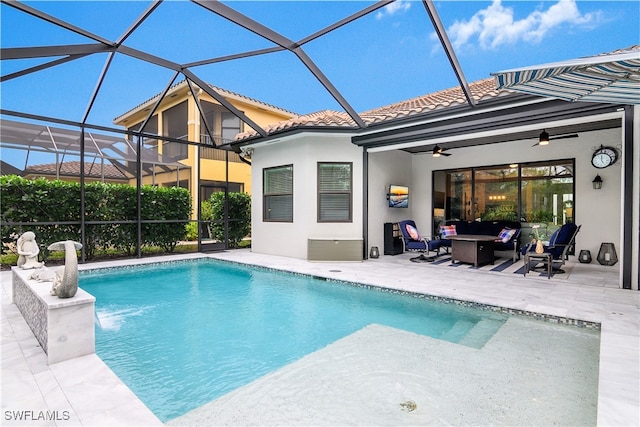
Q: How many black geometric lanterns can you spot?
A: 3